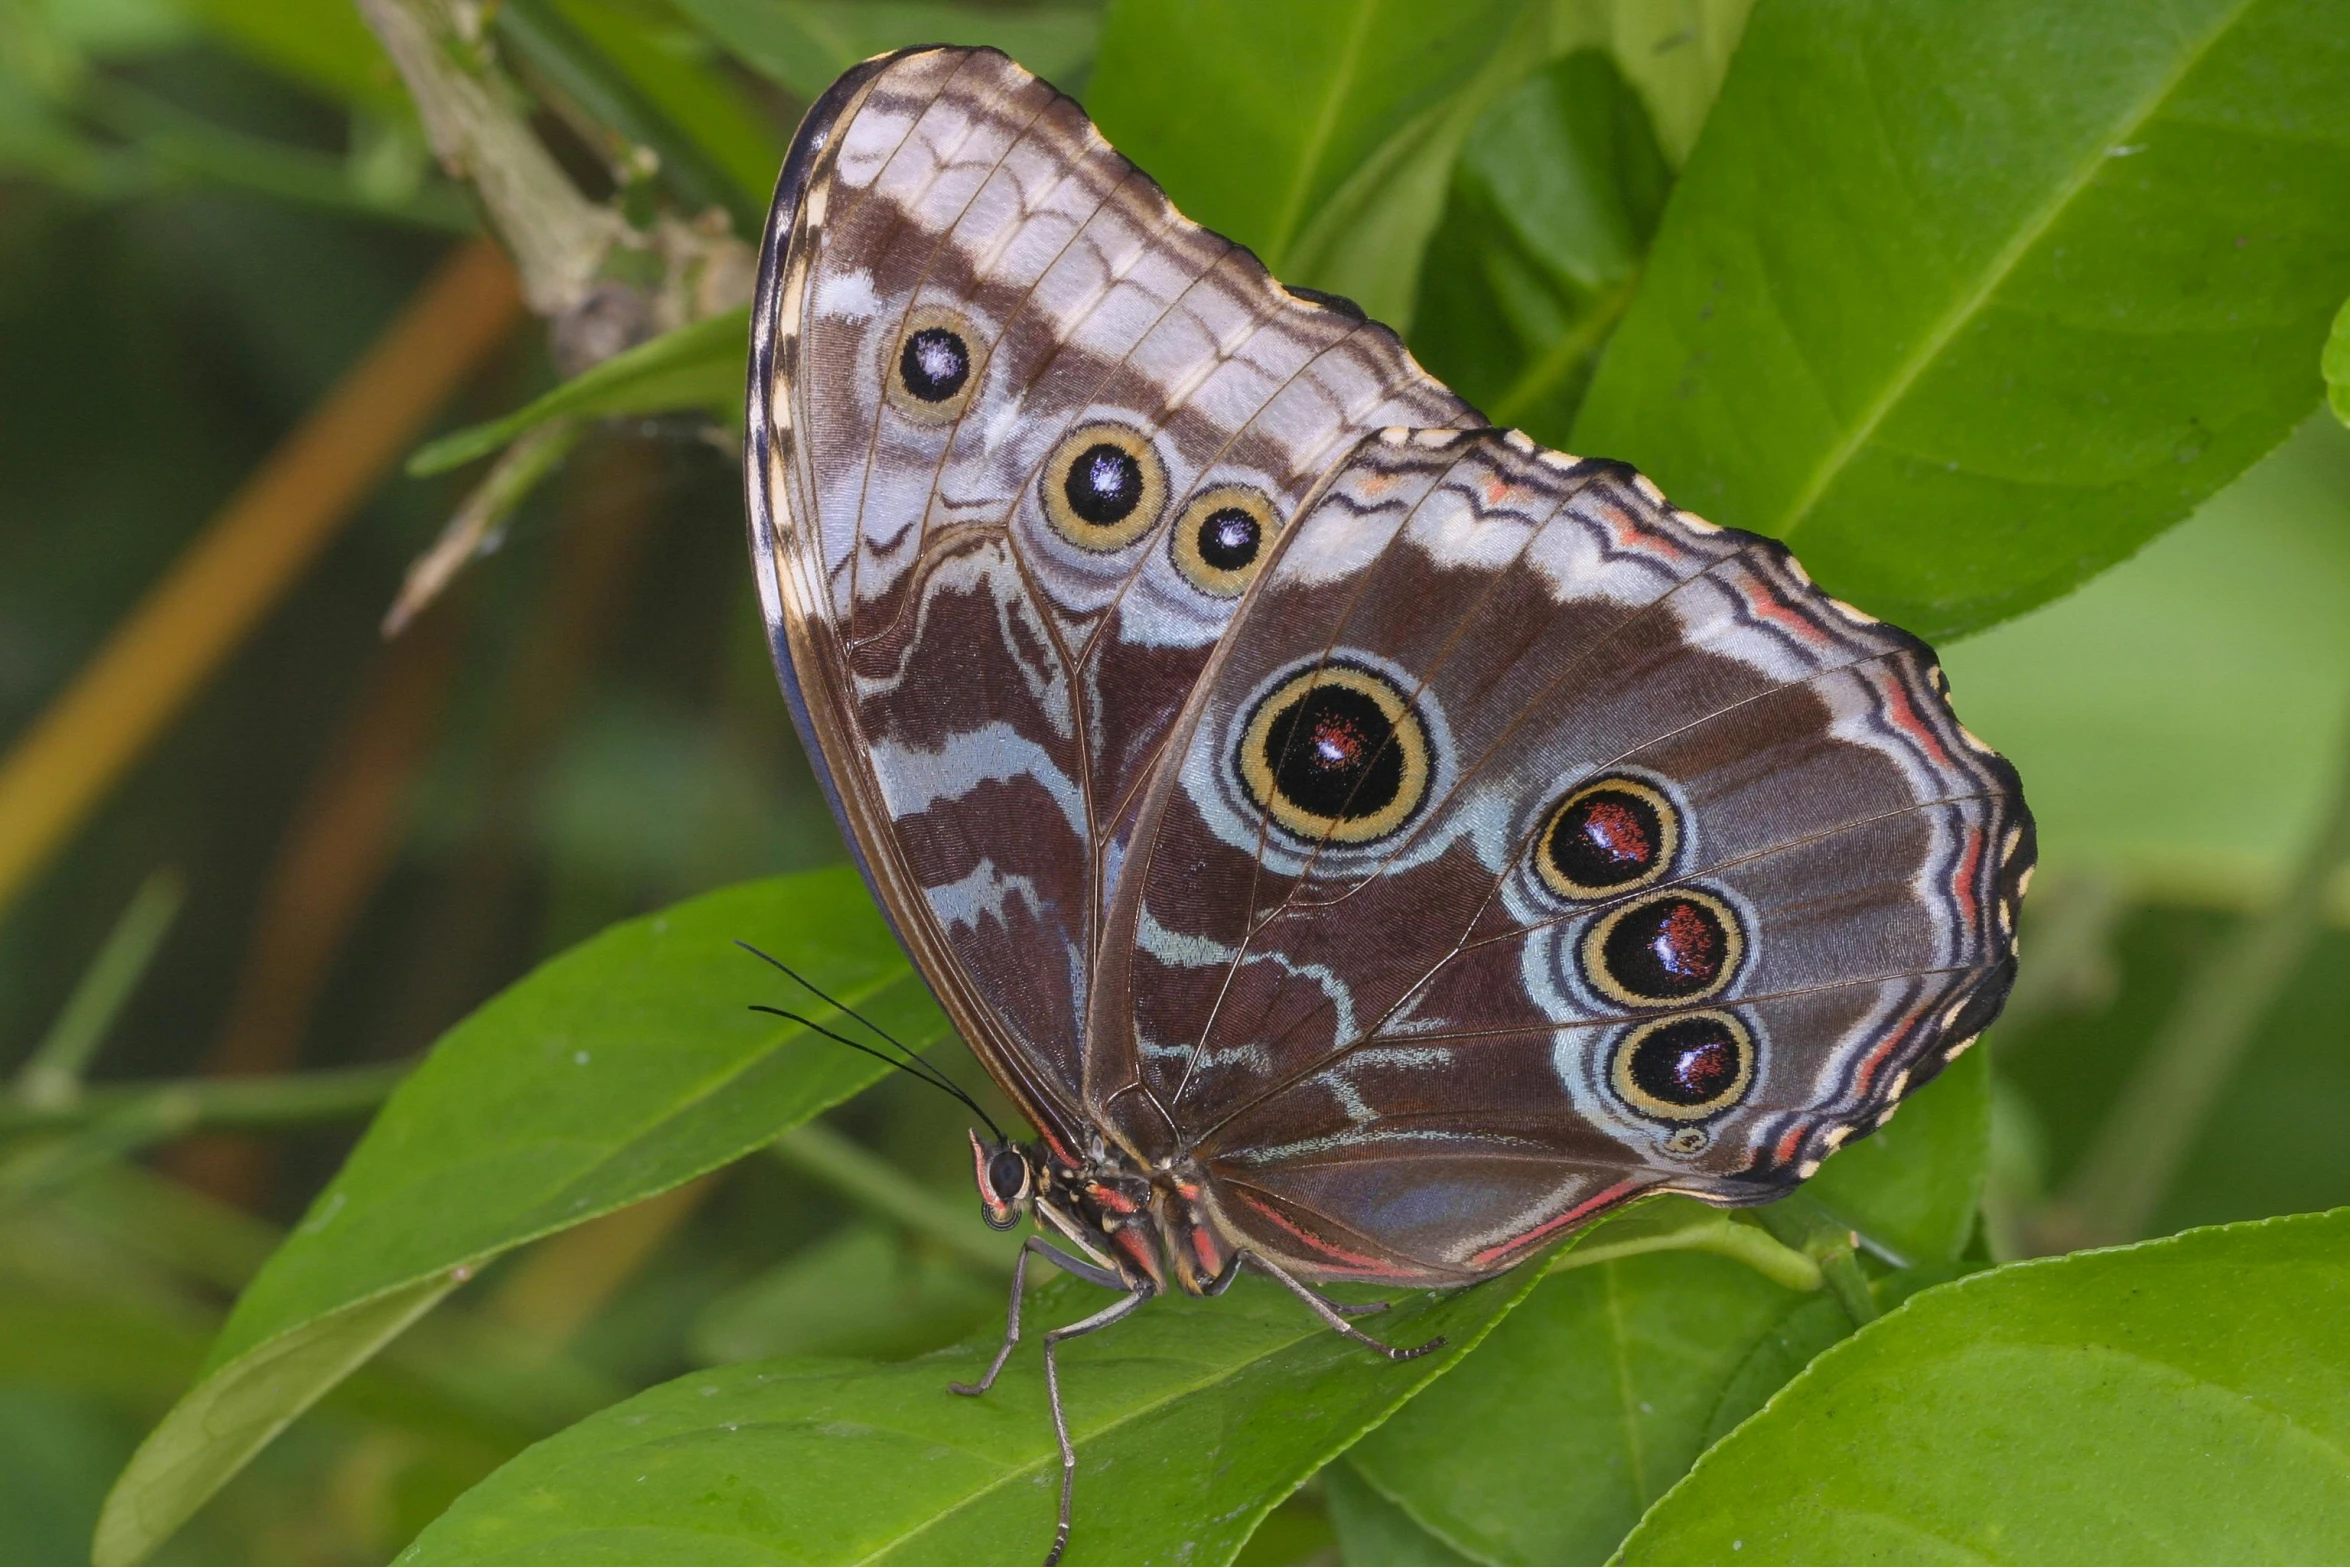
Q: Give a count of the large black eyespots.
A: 7